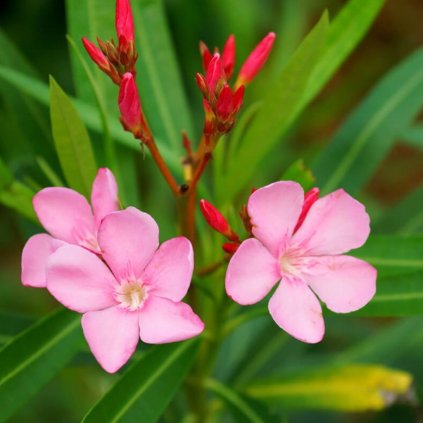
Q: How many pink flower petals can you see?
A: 13